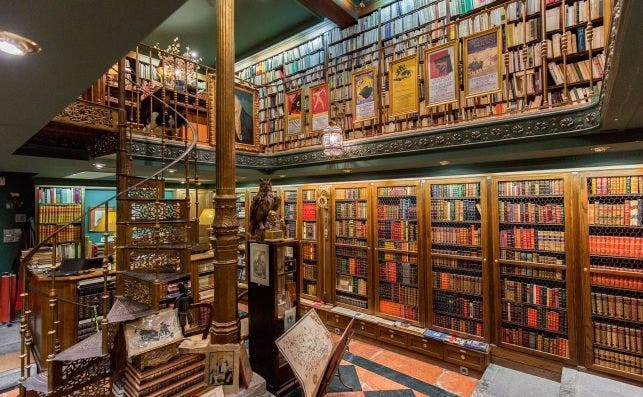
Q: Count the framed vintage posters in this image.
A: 6